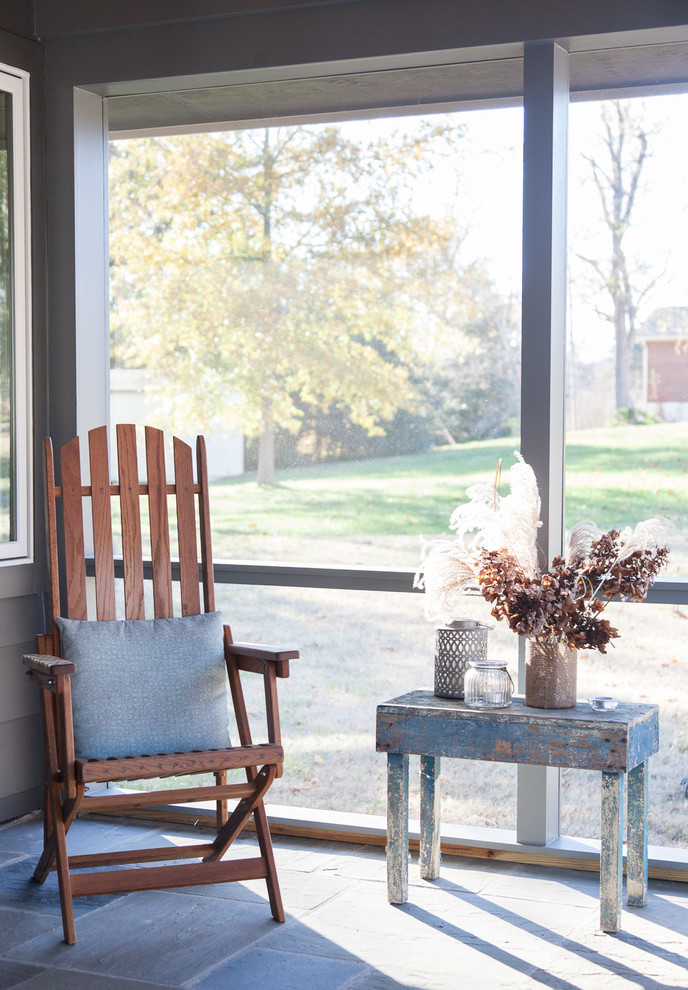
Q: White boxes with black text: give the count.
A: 0